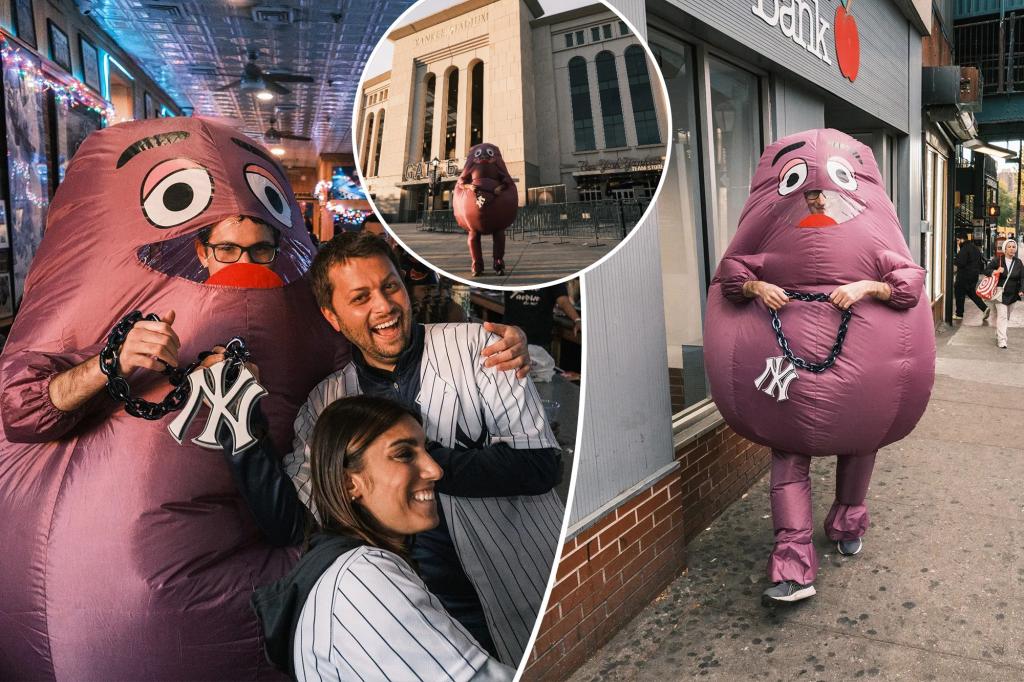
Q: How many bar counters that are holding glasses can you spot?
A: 1